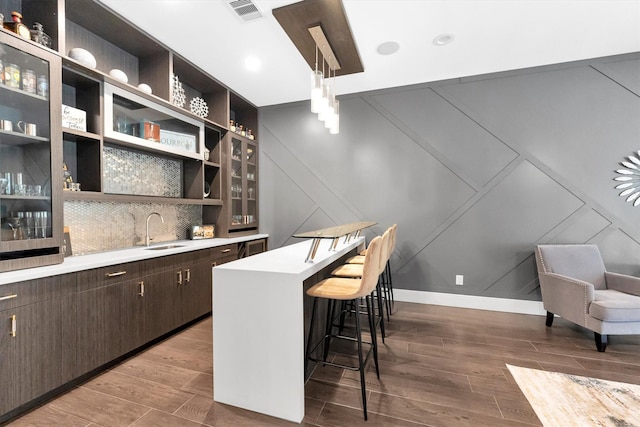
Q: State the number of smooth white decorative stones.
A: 3